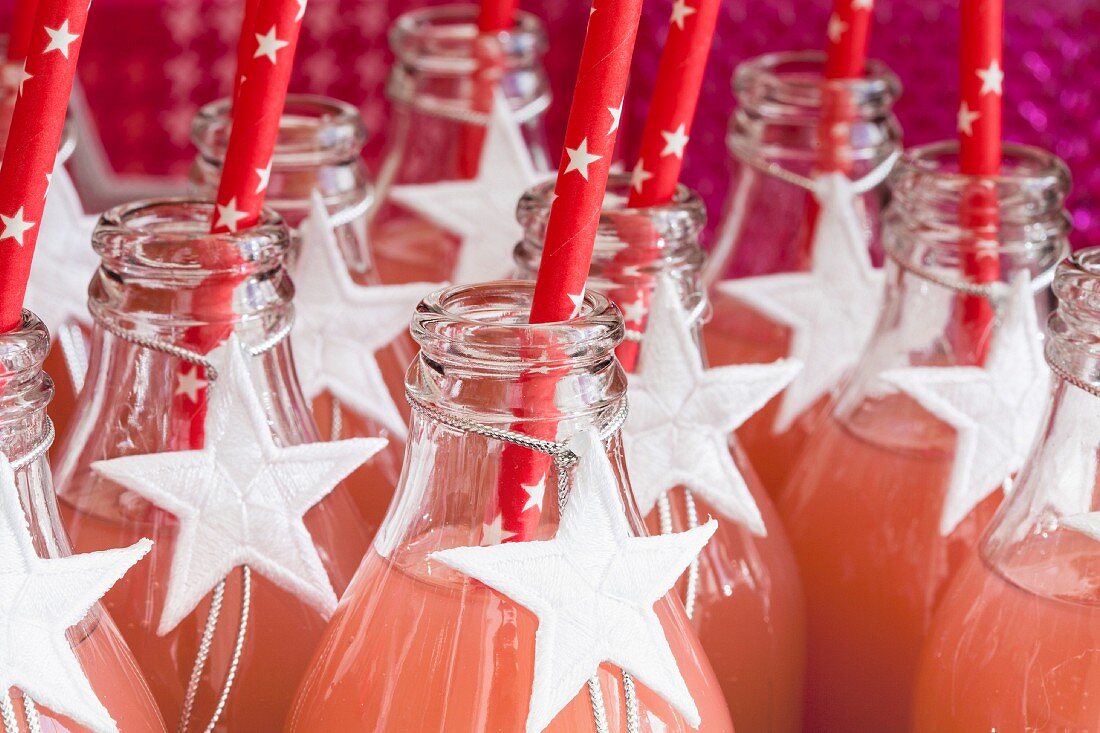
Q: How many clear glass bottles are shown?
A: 10